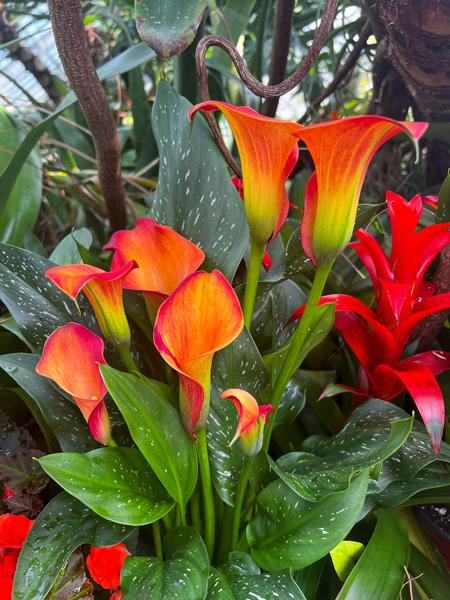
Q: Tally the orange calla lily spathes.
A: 7